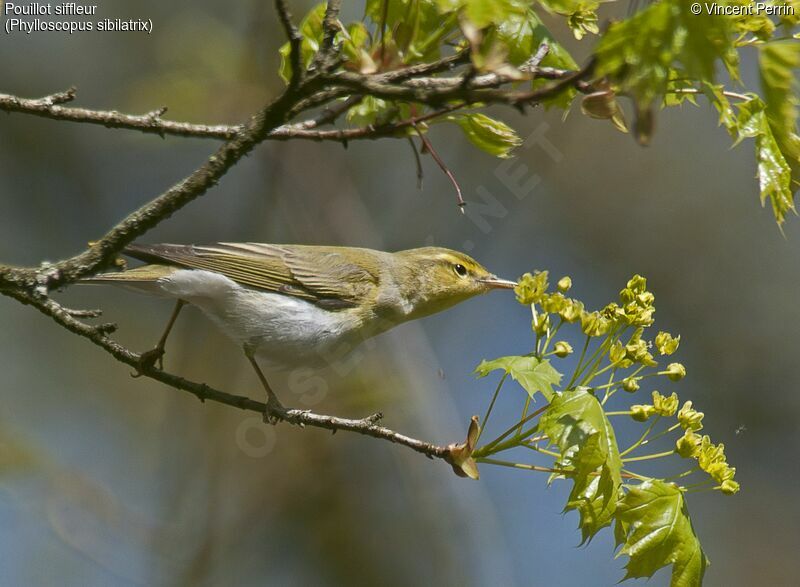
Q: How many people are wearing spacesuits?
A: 0